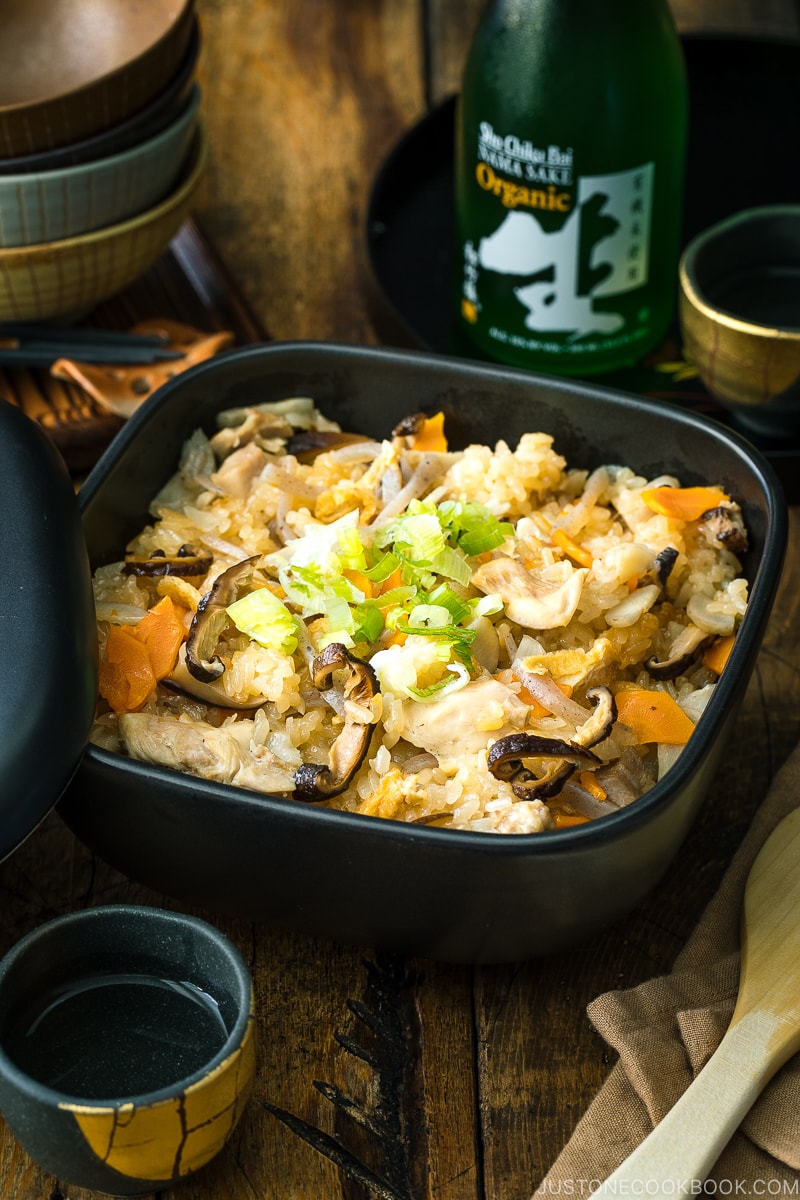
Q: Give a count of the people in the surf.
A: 0